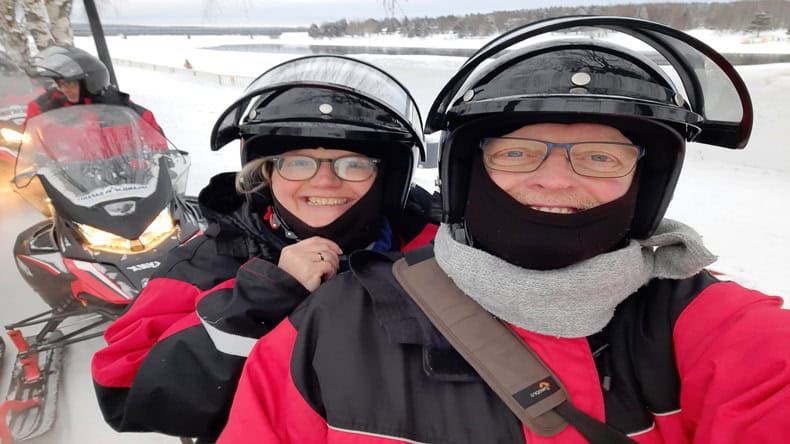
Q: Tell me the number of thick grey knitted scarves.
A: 1